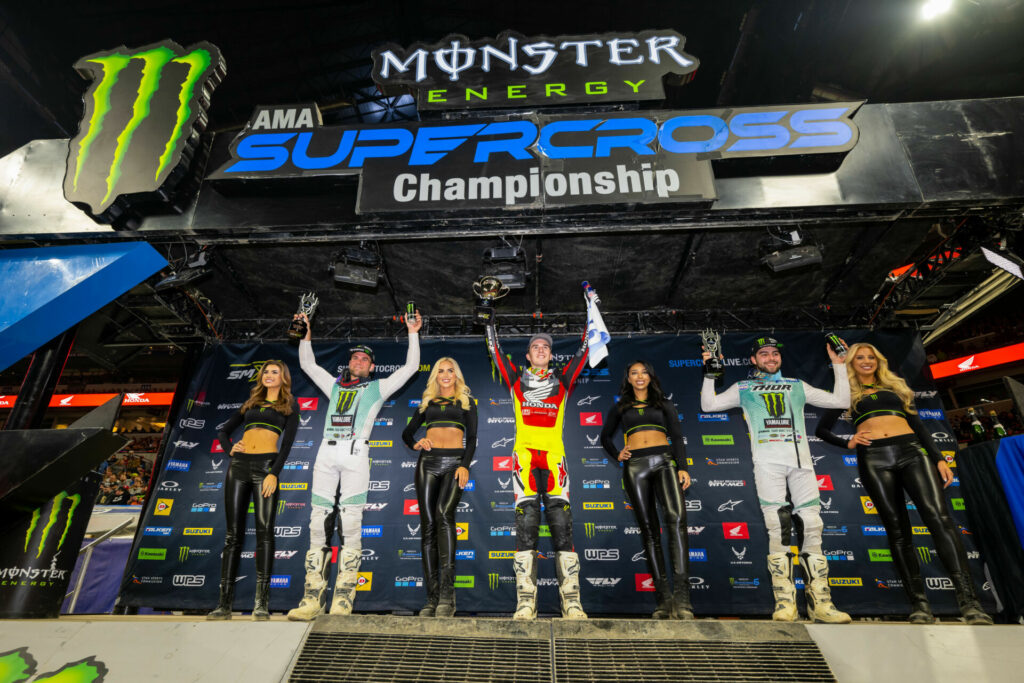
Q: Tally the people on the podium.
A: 7